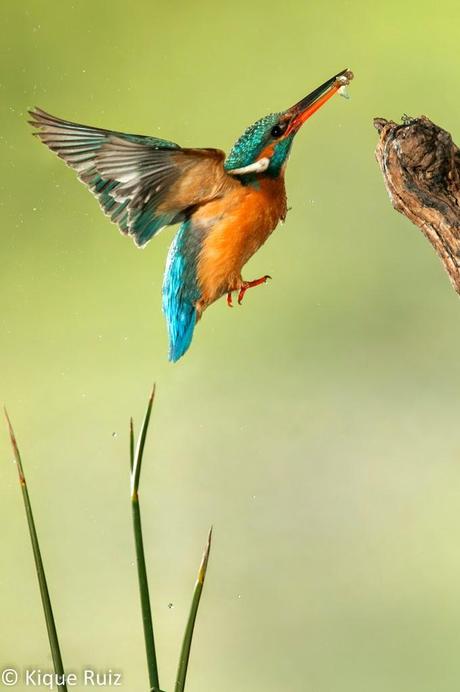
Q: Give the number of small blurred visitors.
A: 0